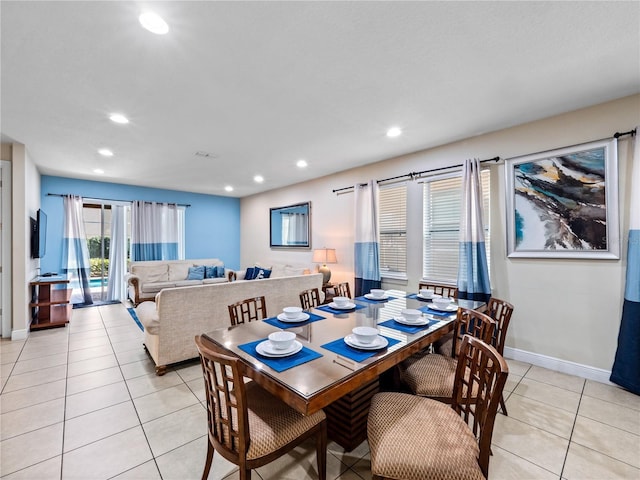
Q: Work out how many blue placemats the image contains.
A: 8